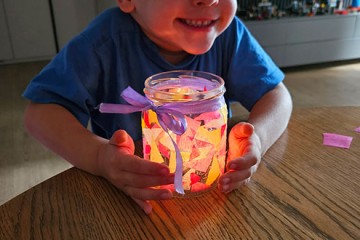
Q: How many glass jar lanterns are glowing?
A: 1